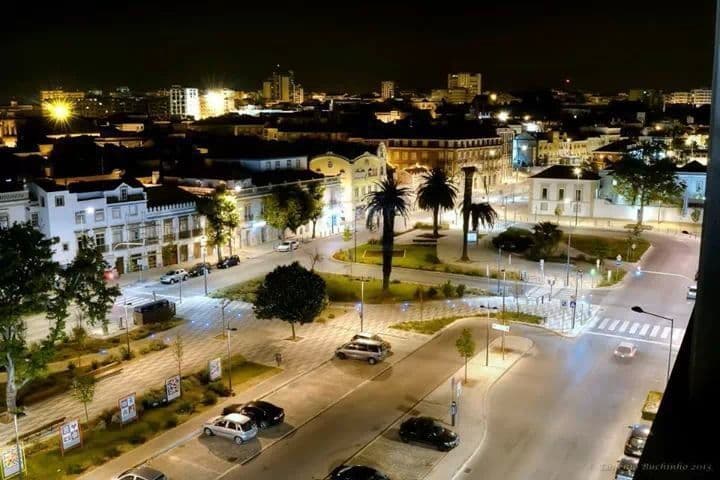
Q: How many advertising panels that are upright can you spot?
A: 5